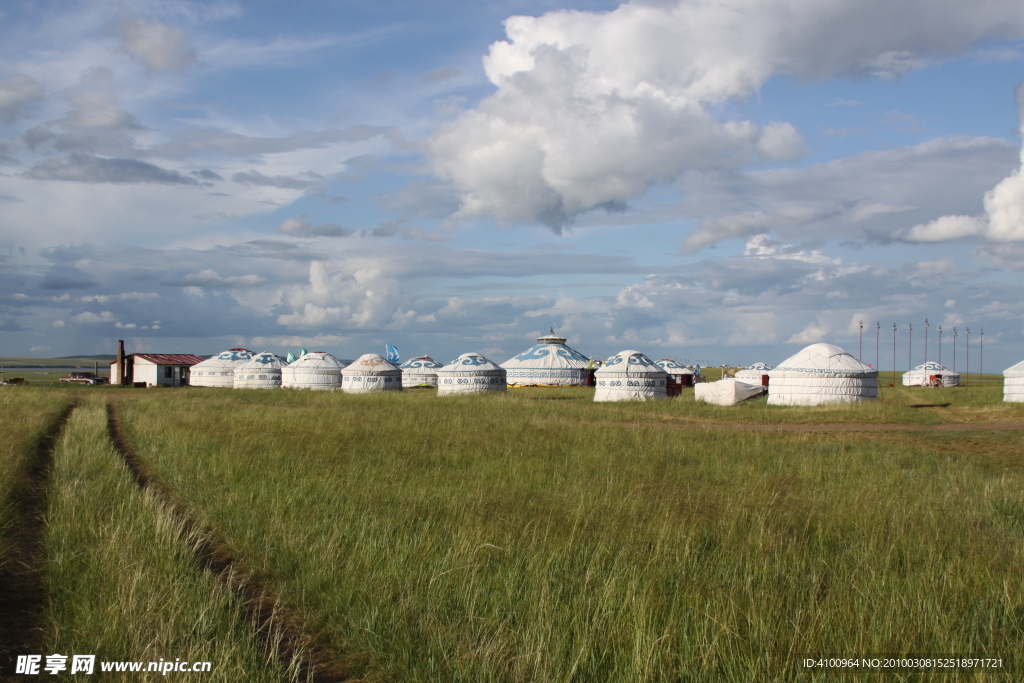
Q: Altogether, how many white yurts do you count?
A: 13